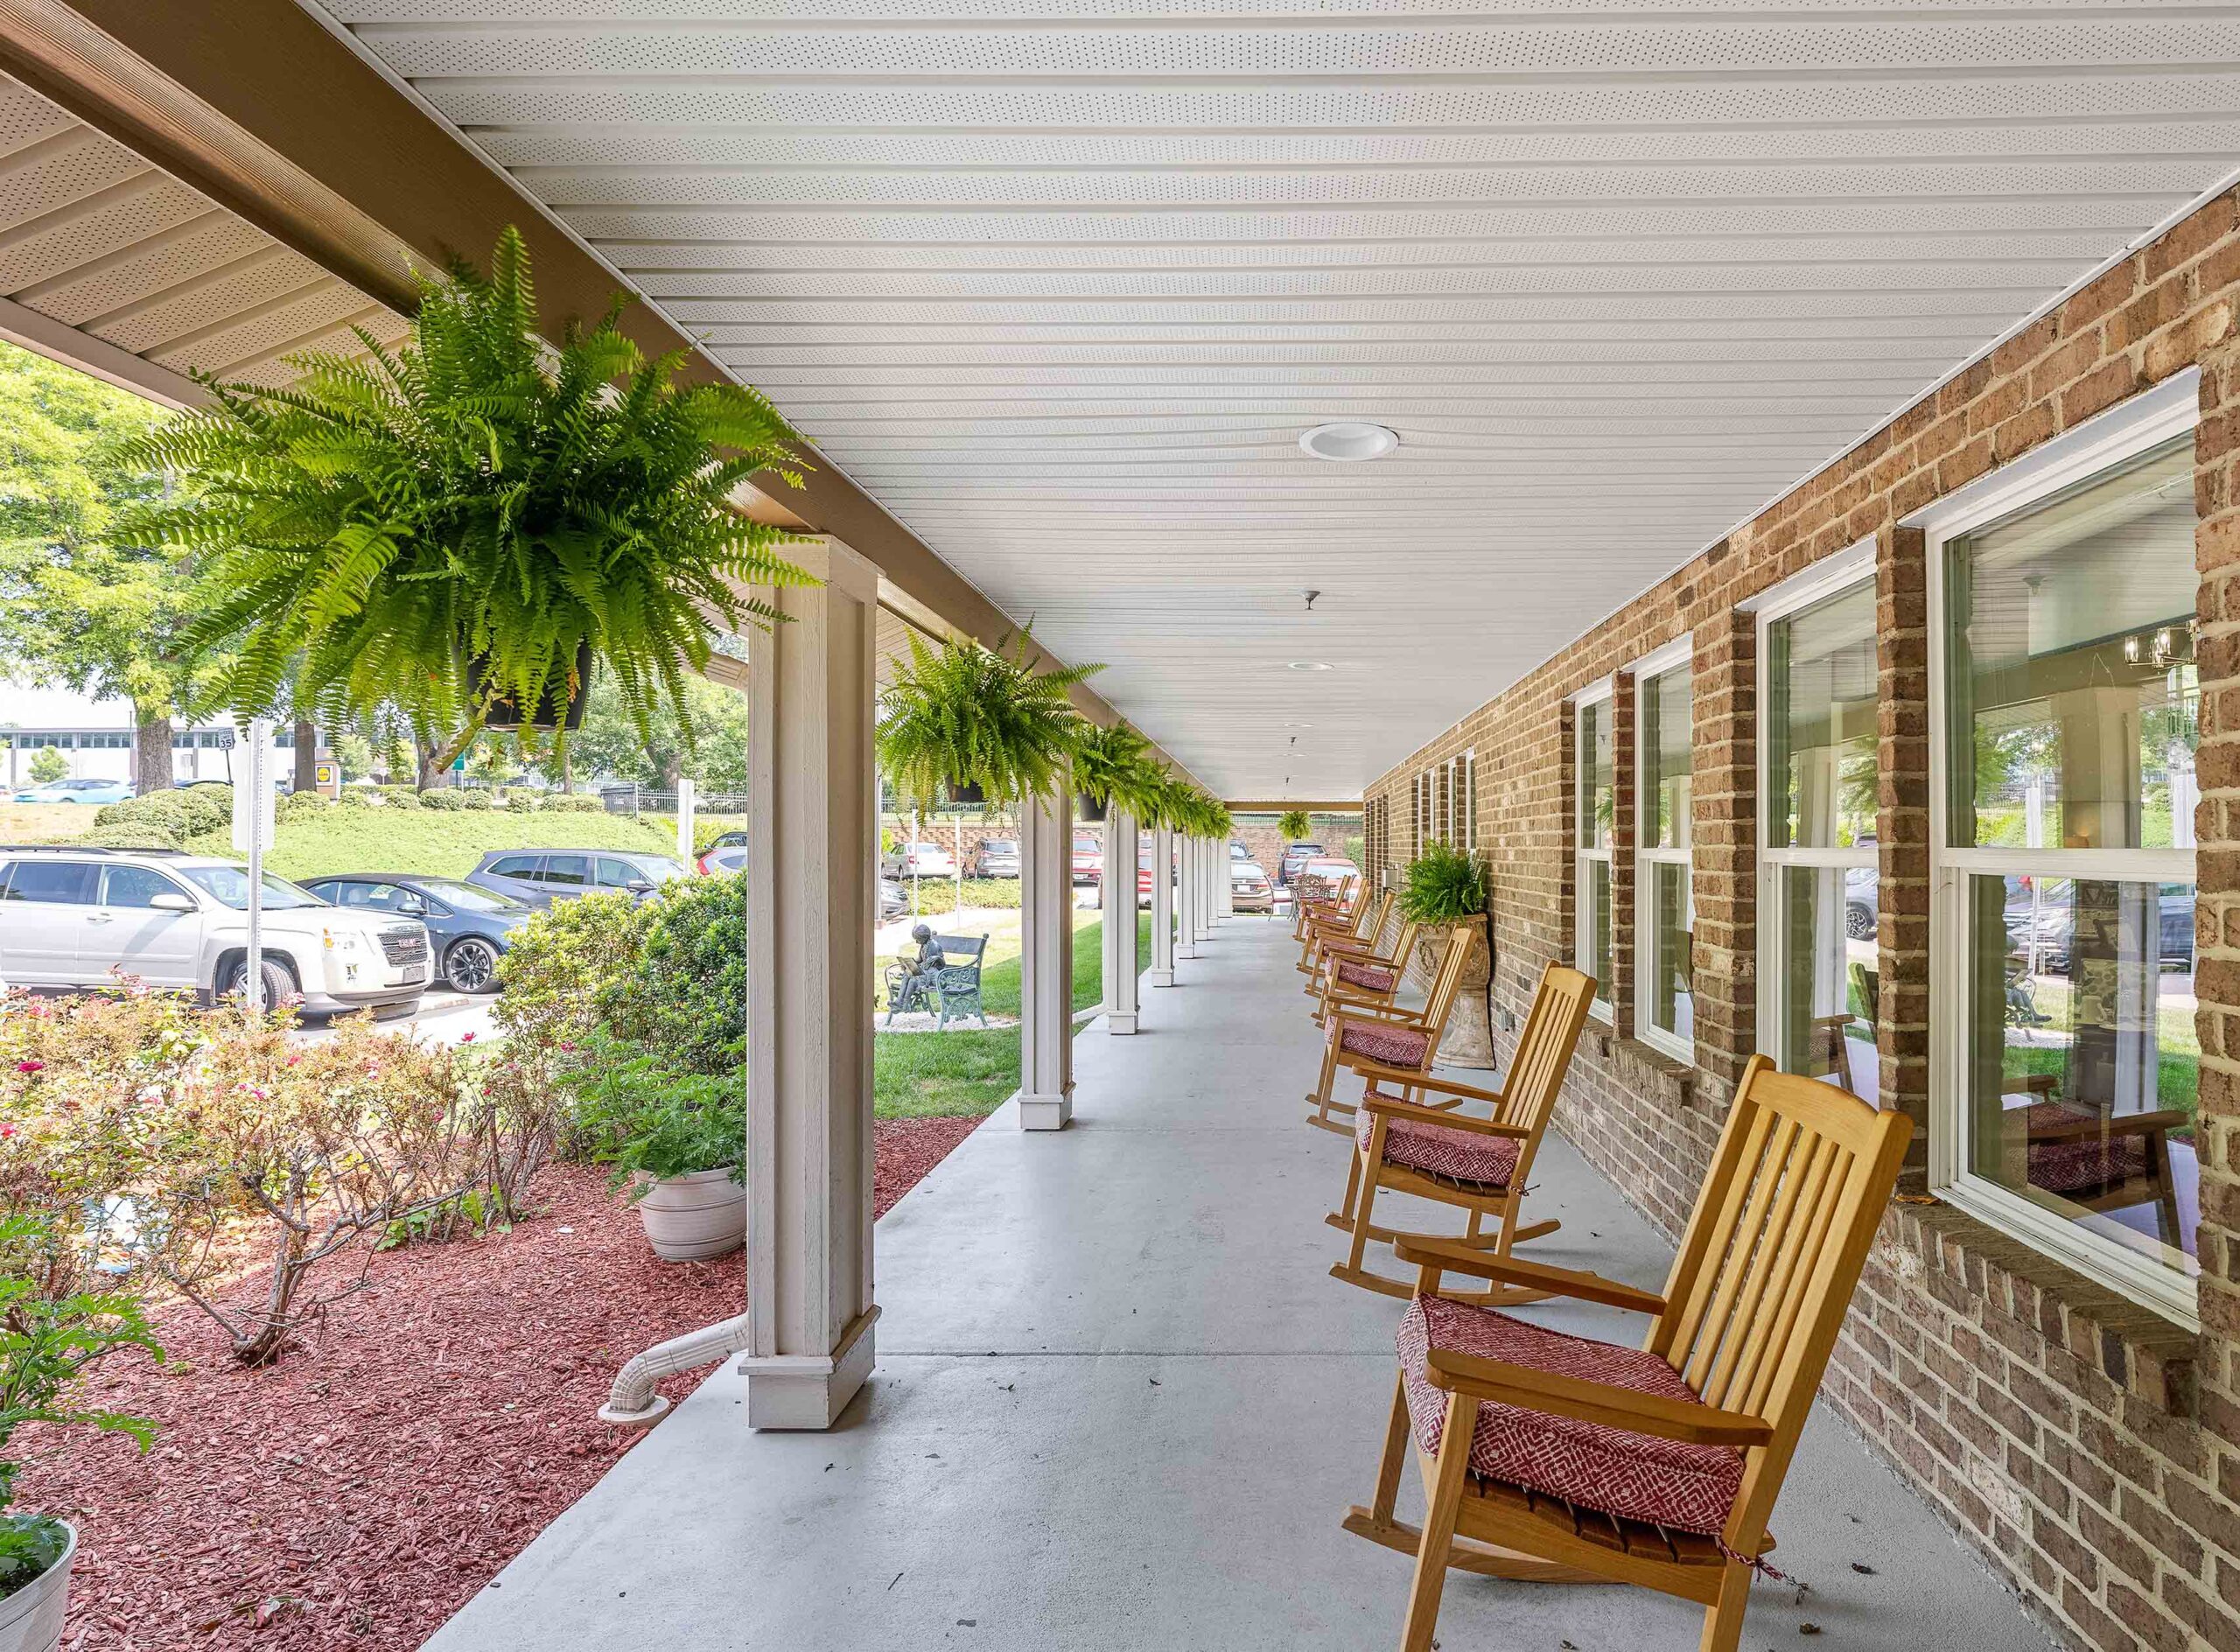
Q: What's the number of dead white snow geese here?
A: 0